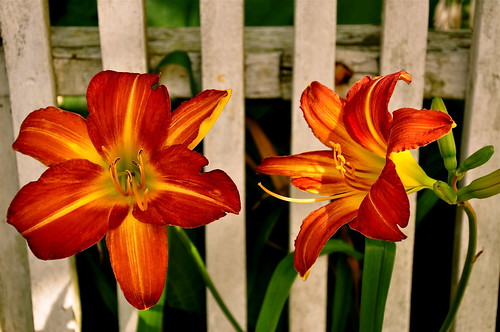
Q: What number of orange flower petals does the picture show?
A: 12